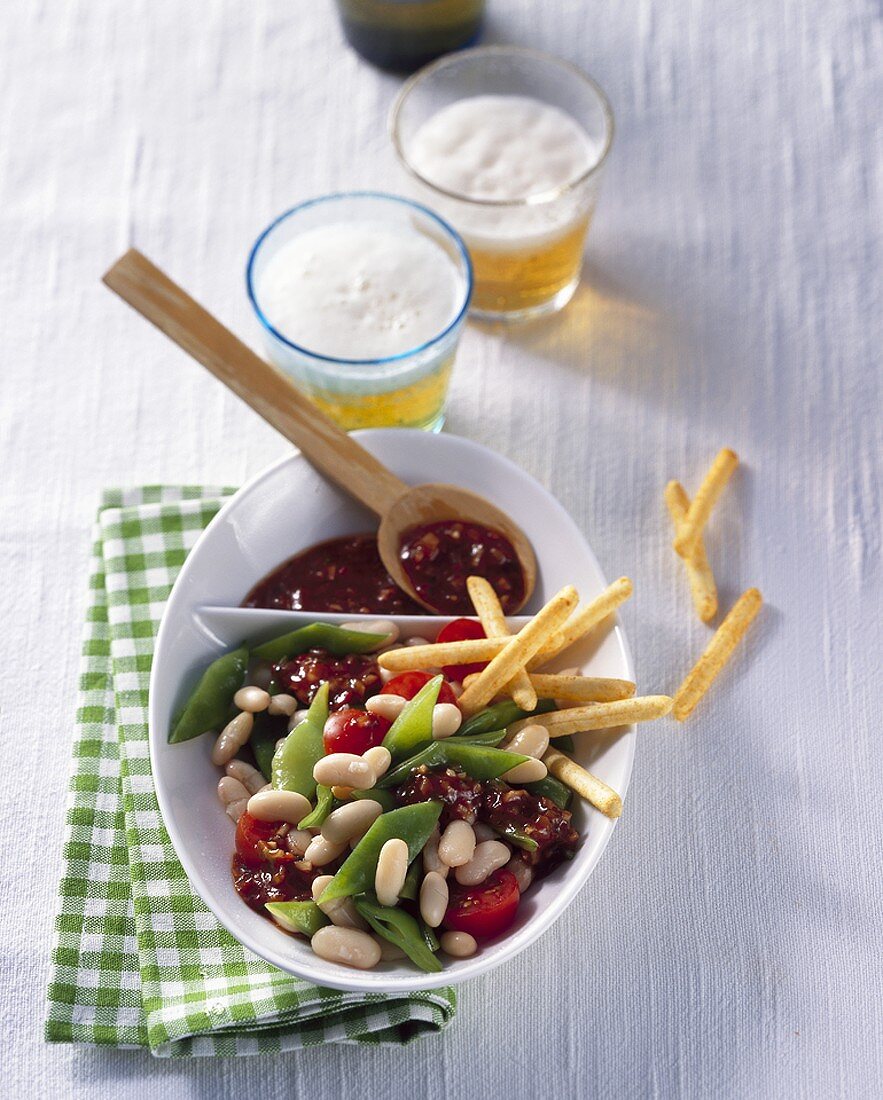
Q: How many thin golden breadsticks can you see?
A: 10